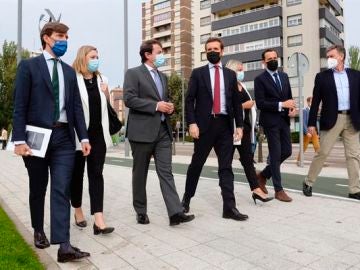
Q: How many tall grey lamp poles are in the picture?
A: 2